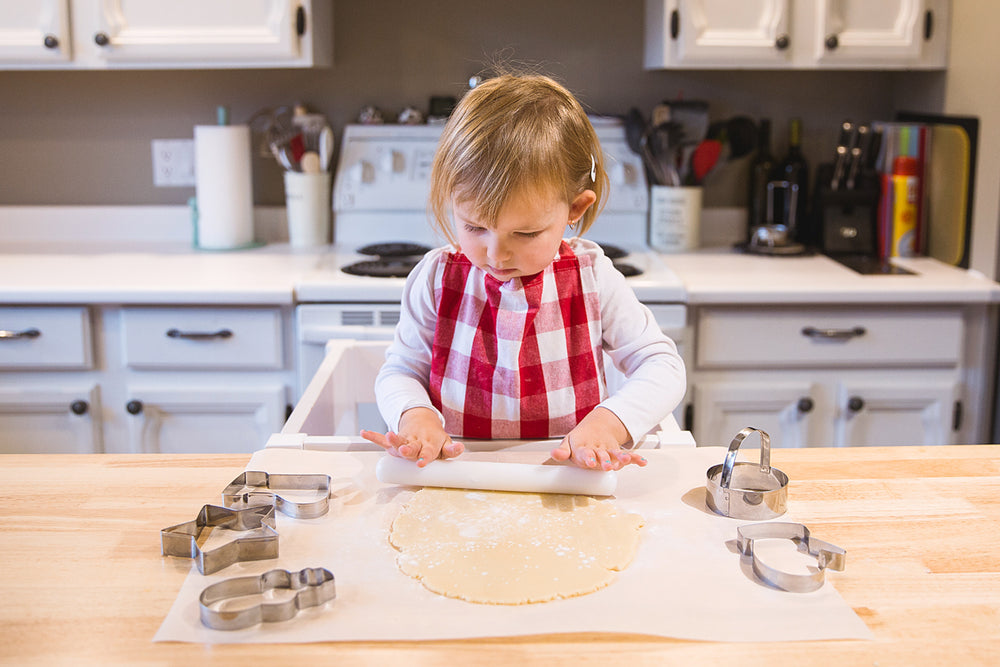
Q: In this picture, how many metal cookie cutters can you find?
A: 5